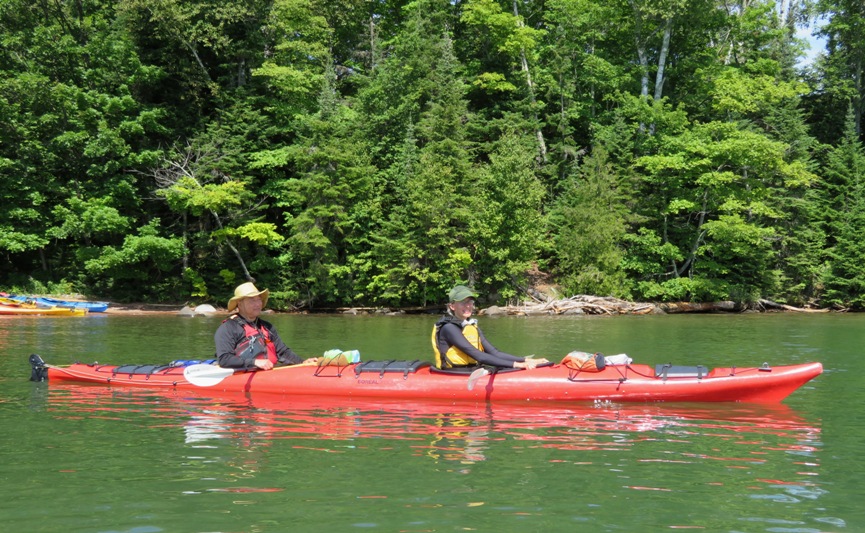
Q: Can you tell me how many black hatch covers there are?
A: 3